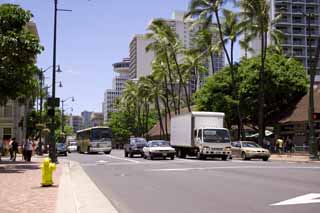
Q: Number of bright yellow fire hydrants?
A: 1